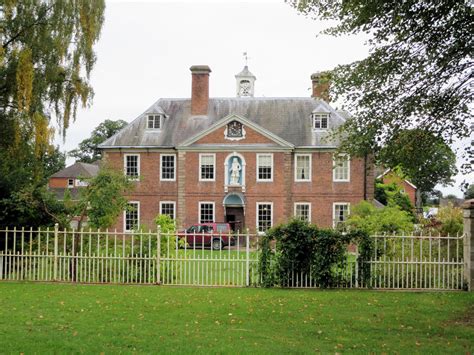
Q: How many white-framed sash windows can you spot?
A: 12